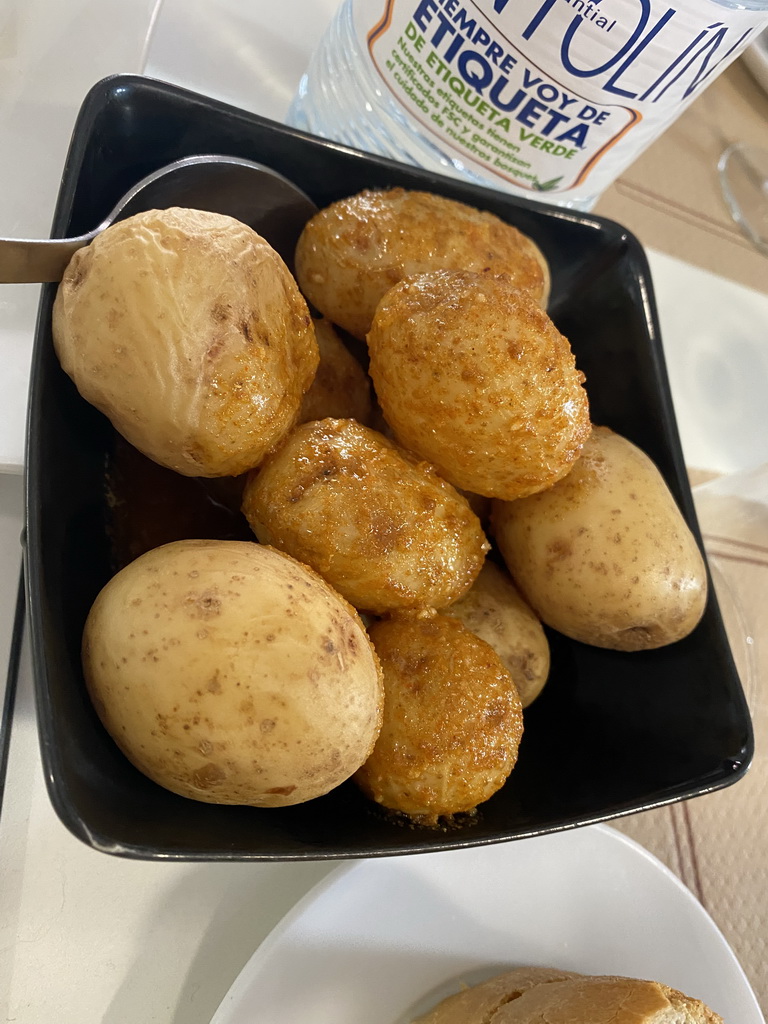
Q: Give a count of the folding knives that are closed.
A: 0